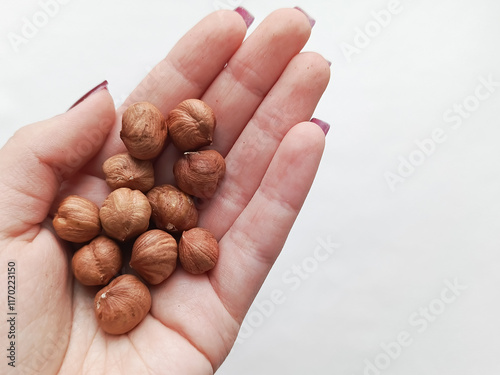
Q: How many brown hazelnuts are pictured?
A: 11